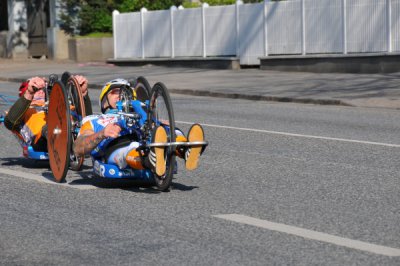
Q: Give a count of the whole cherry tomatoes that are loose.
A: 0